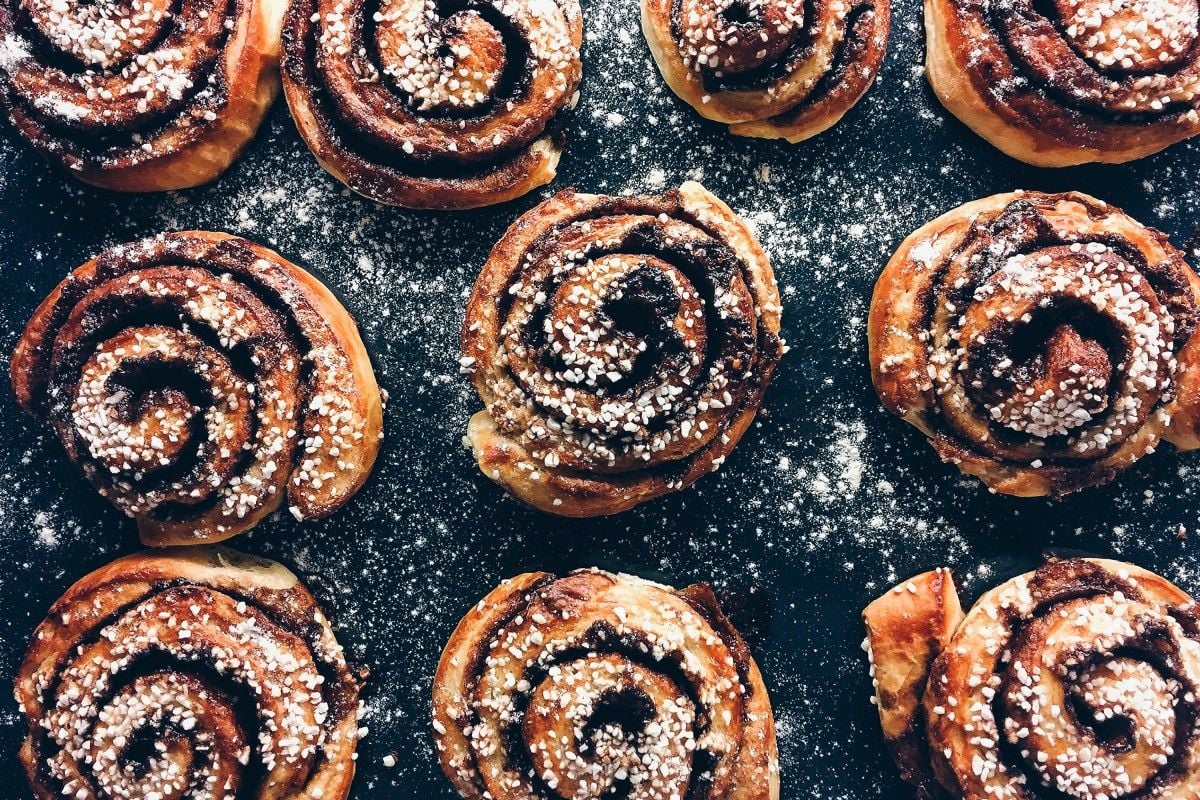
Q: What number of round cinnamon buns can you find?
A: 10